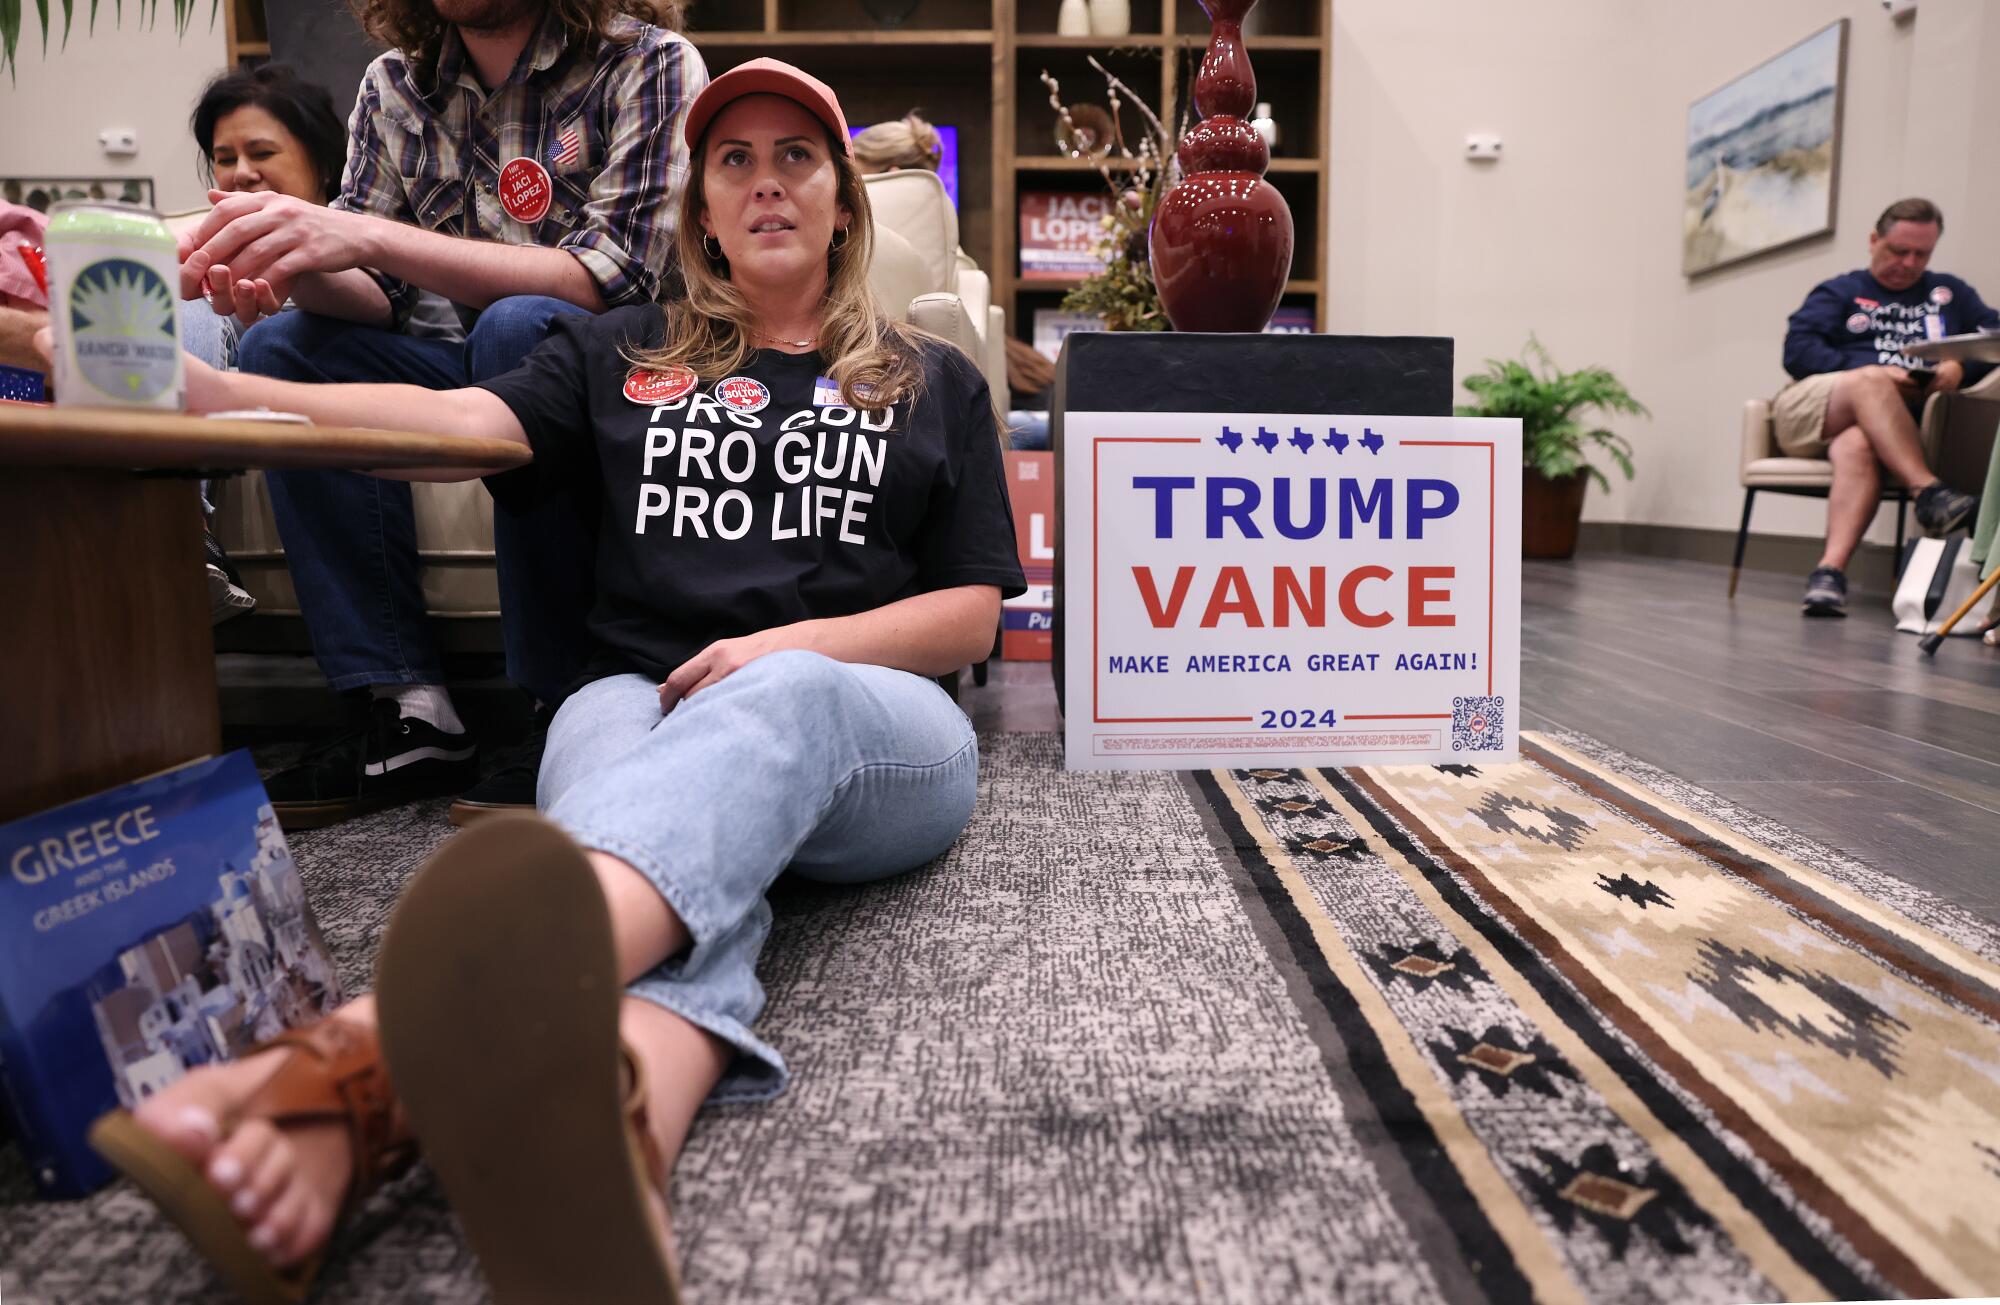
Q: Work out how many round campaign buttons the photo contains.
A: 5